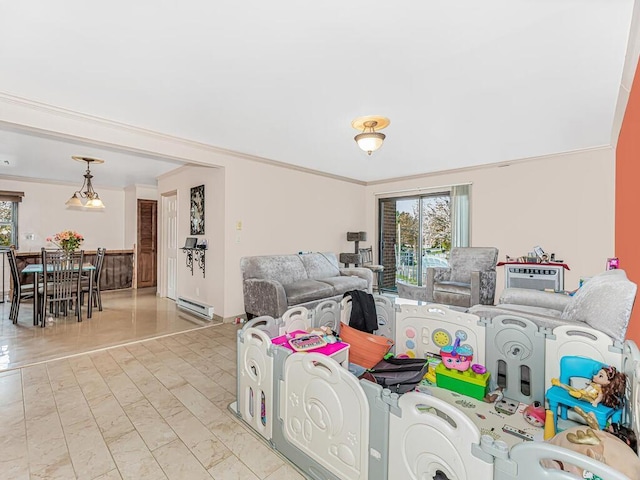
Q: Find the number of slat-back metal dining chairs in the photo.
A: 4